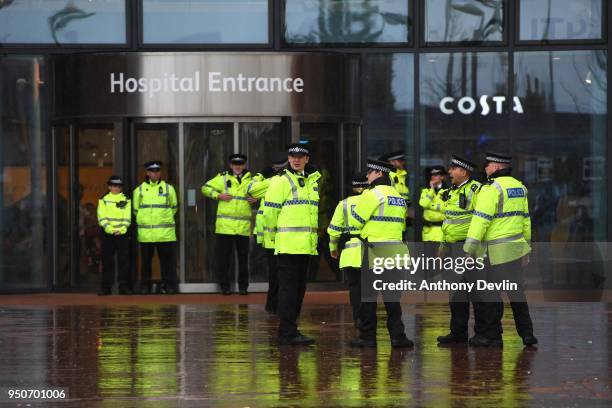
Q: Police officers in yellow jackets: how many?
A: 11